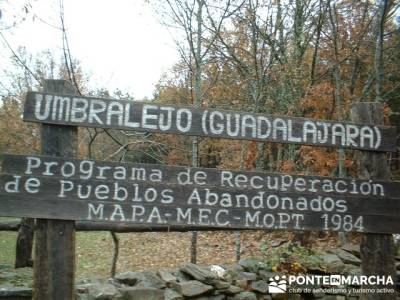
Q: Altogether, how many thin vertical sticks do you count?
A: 3